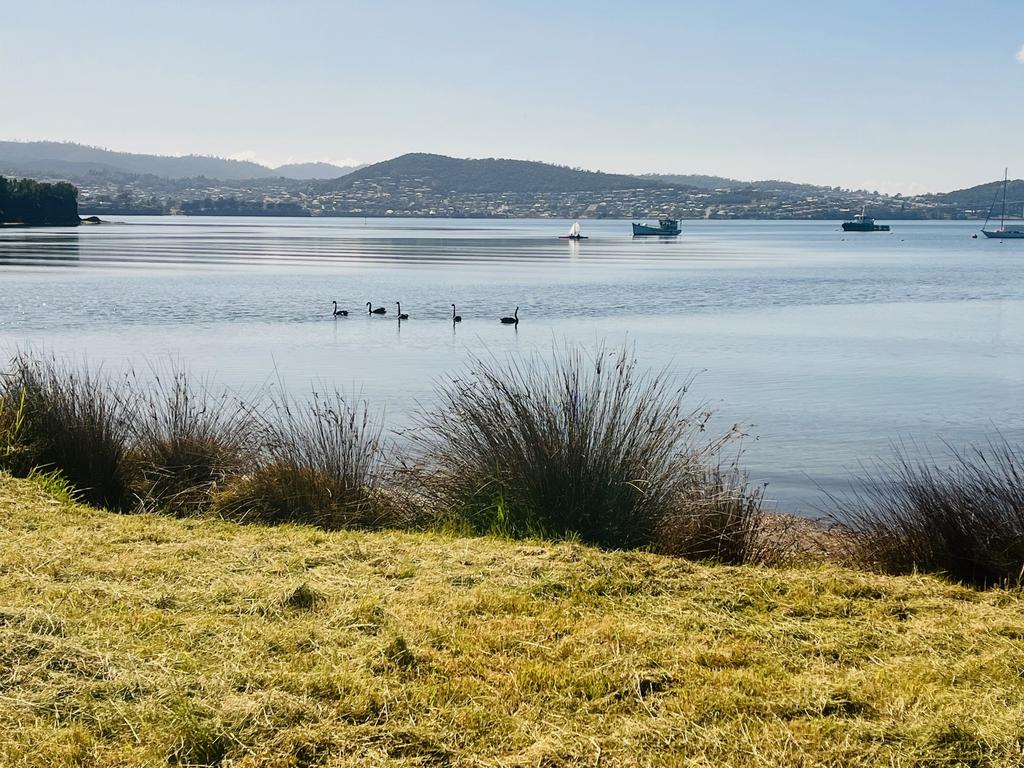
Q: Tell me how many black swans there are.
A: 5